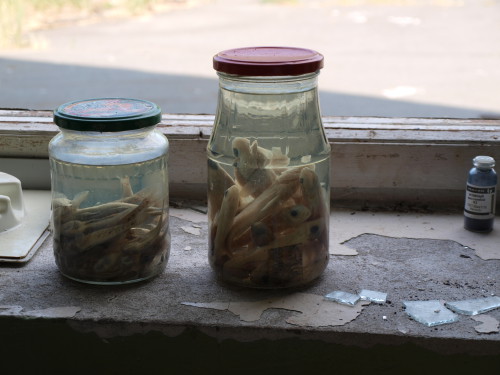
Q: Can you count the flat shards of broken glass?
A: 4